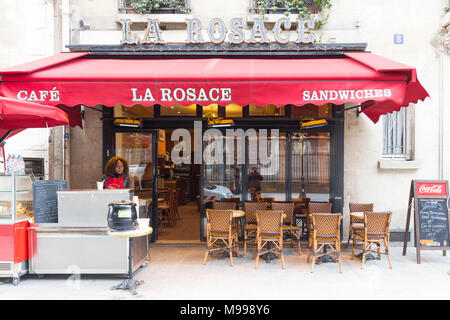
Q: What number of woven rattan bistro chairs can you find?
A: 9